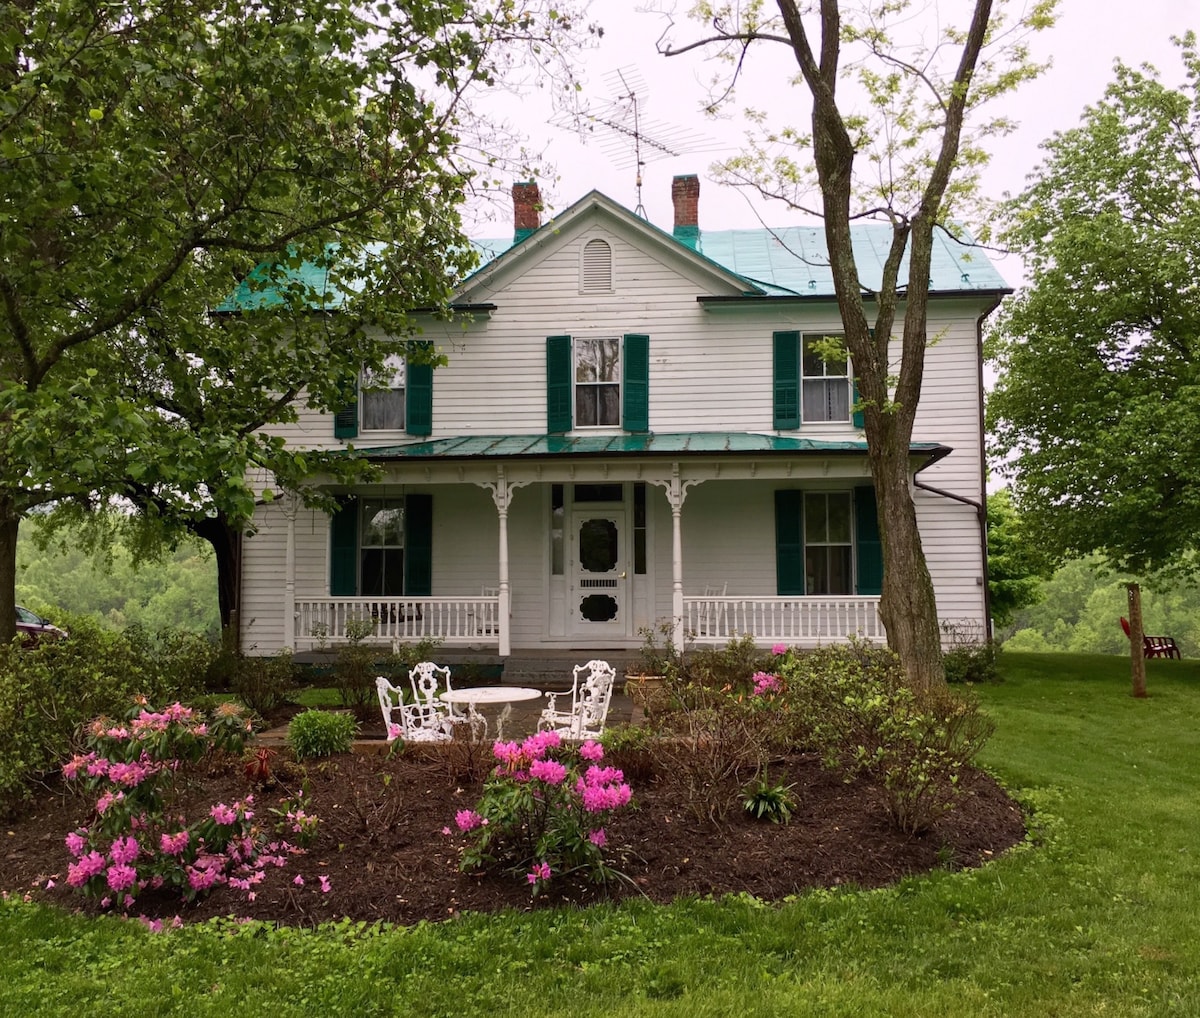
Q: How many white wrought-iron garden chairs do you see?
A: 4